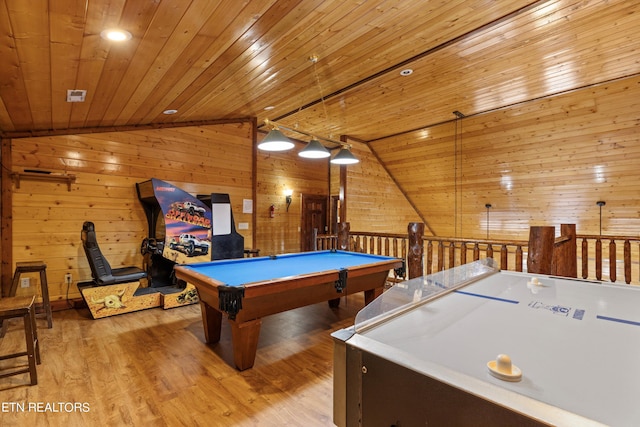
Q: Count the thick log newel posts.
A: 4